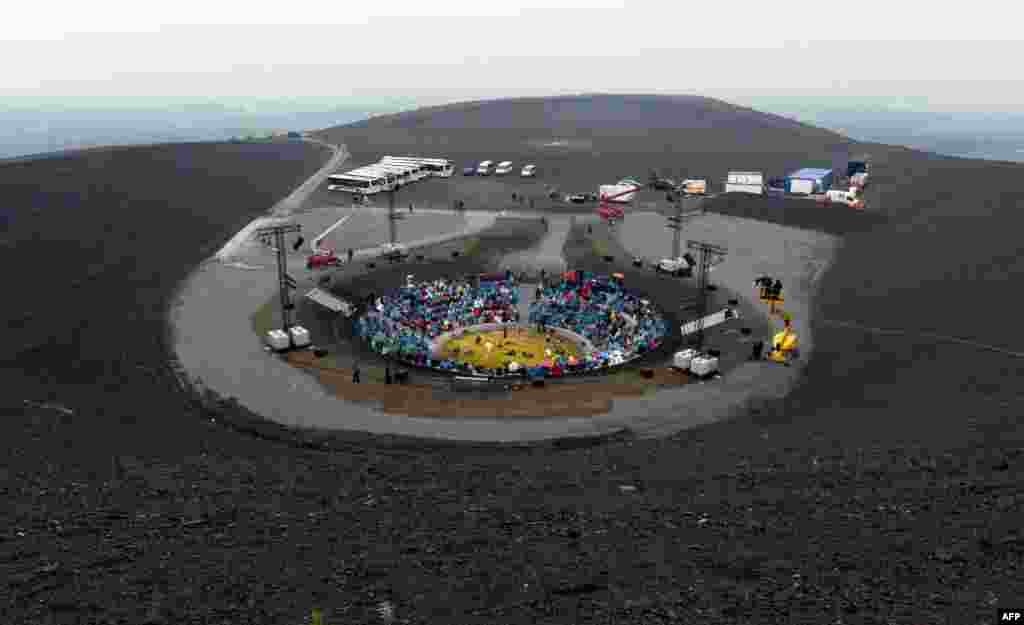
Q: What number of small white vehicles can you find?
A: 3